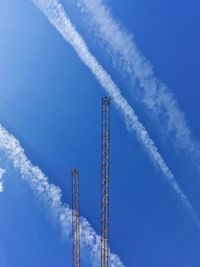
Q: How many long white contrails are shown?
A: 3